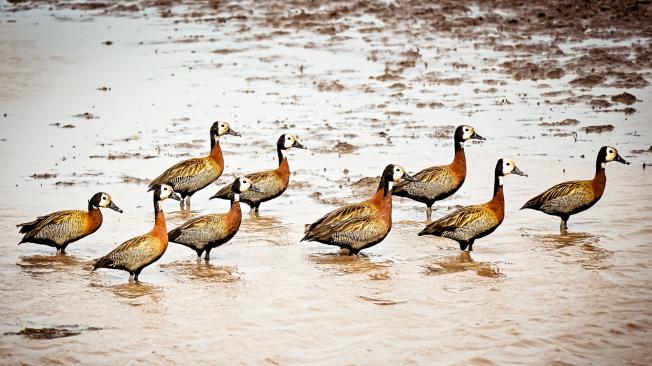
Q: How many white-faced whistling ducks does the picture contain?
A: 9